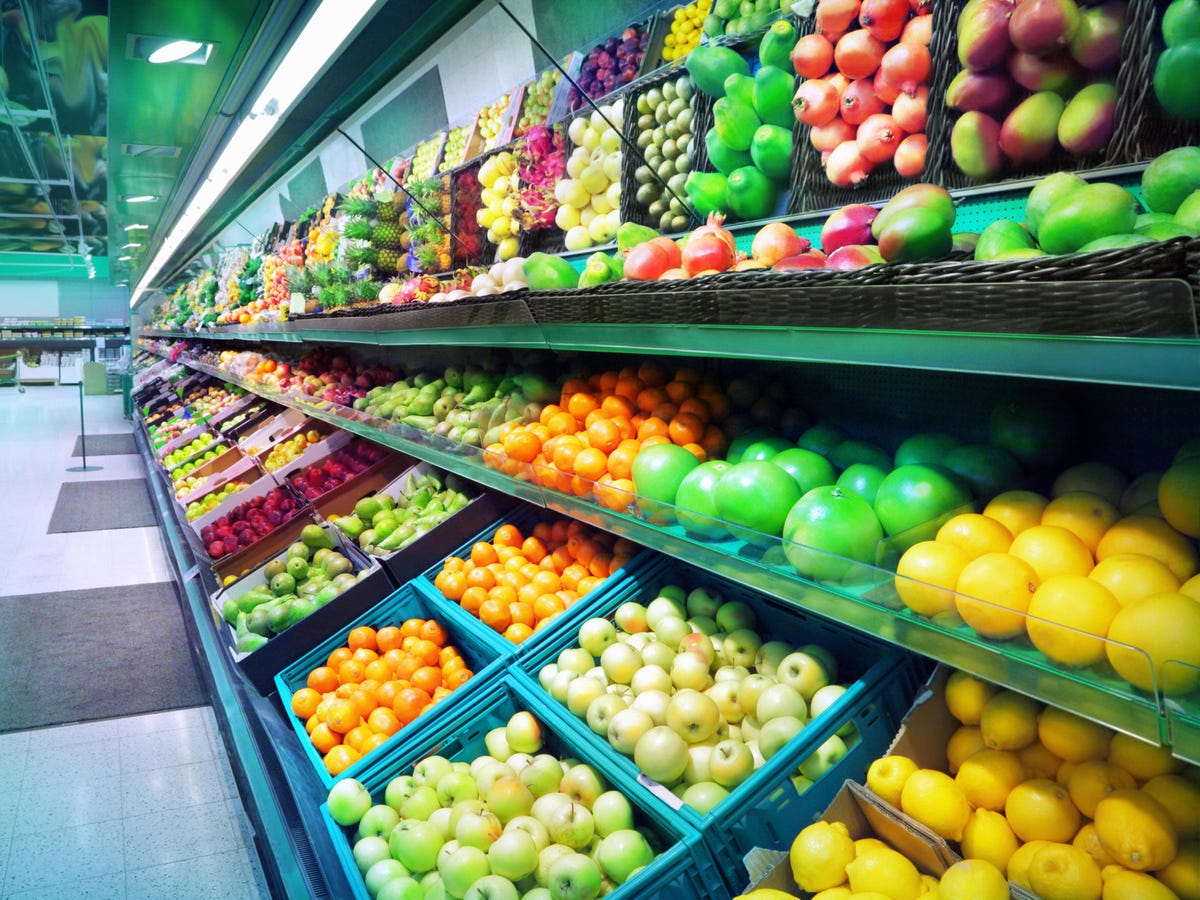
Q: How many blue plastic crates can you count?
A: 4